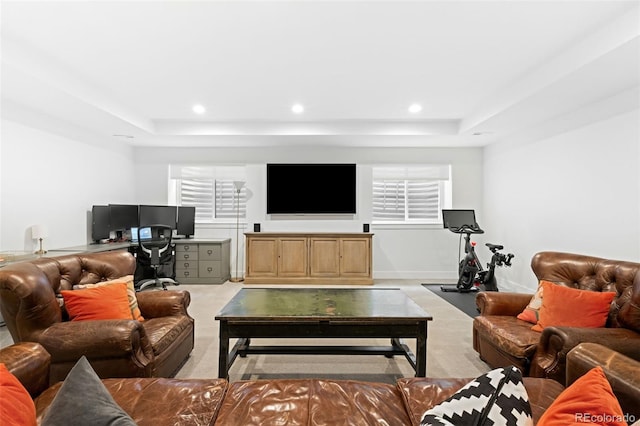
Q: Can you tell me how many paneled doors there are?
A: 4